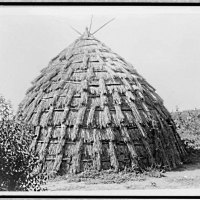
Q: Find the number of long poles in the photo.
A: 3